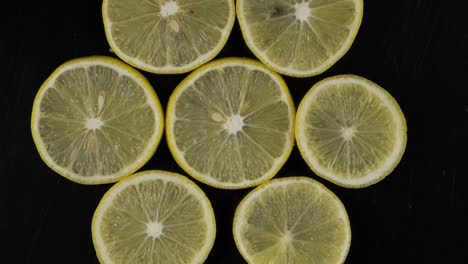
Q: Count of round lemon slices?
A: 7